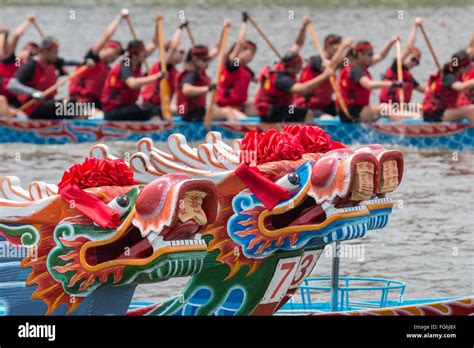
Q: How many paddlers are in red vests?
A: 13